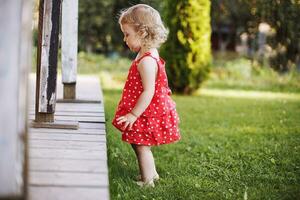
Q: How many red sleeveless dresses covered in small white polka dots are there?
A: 1